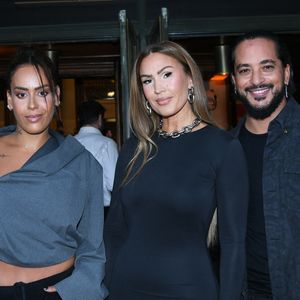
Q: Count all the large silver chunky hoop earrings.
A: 2